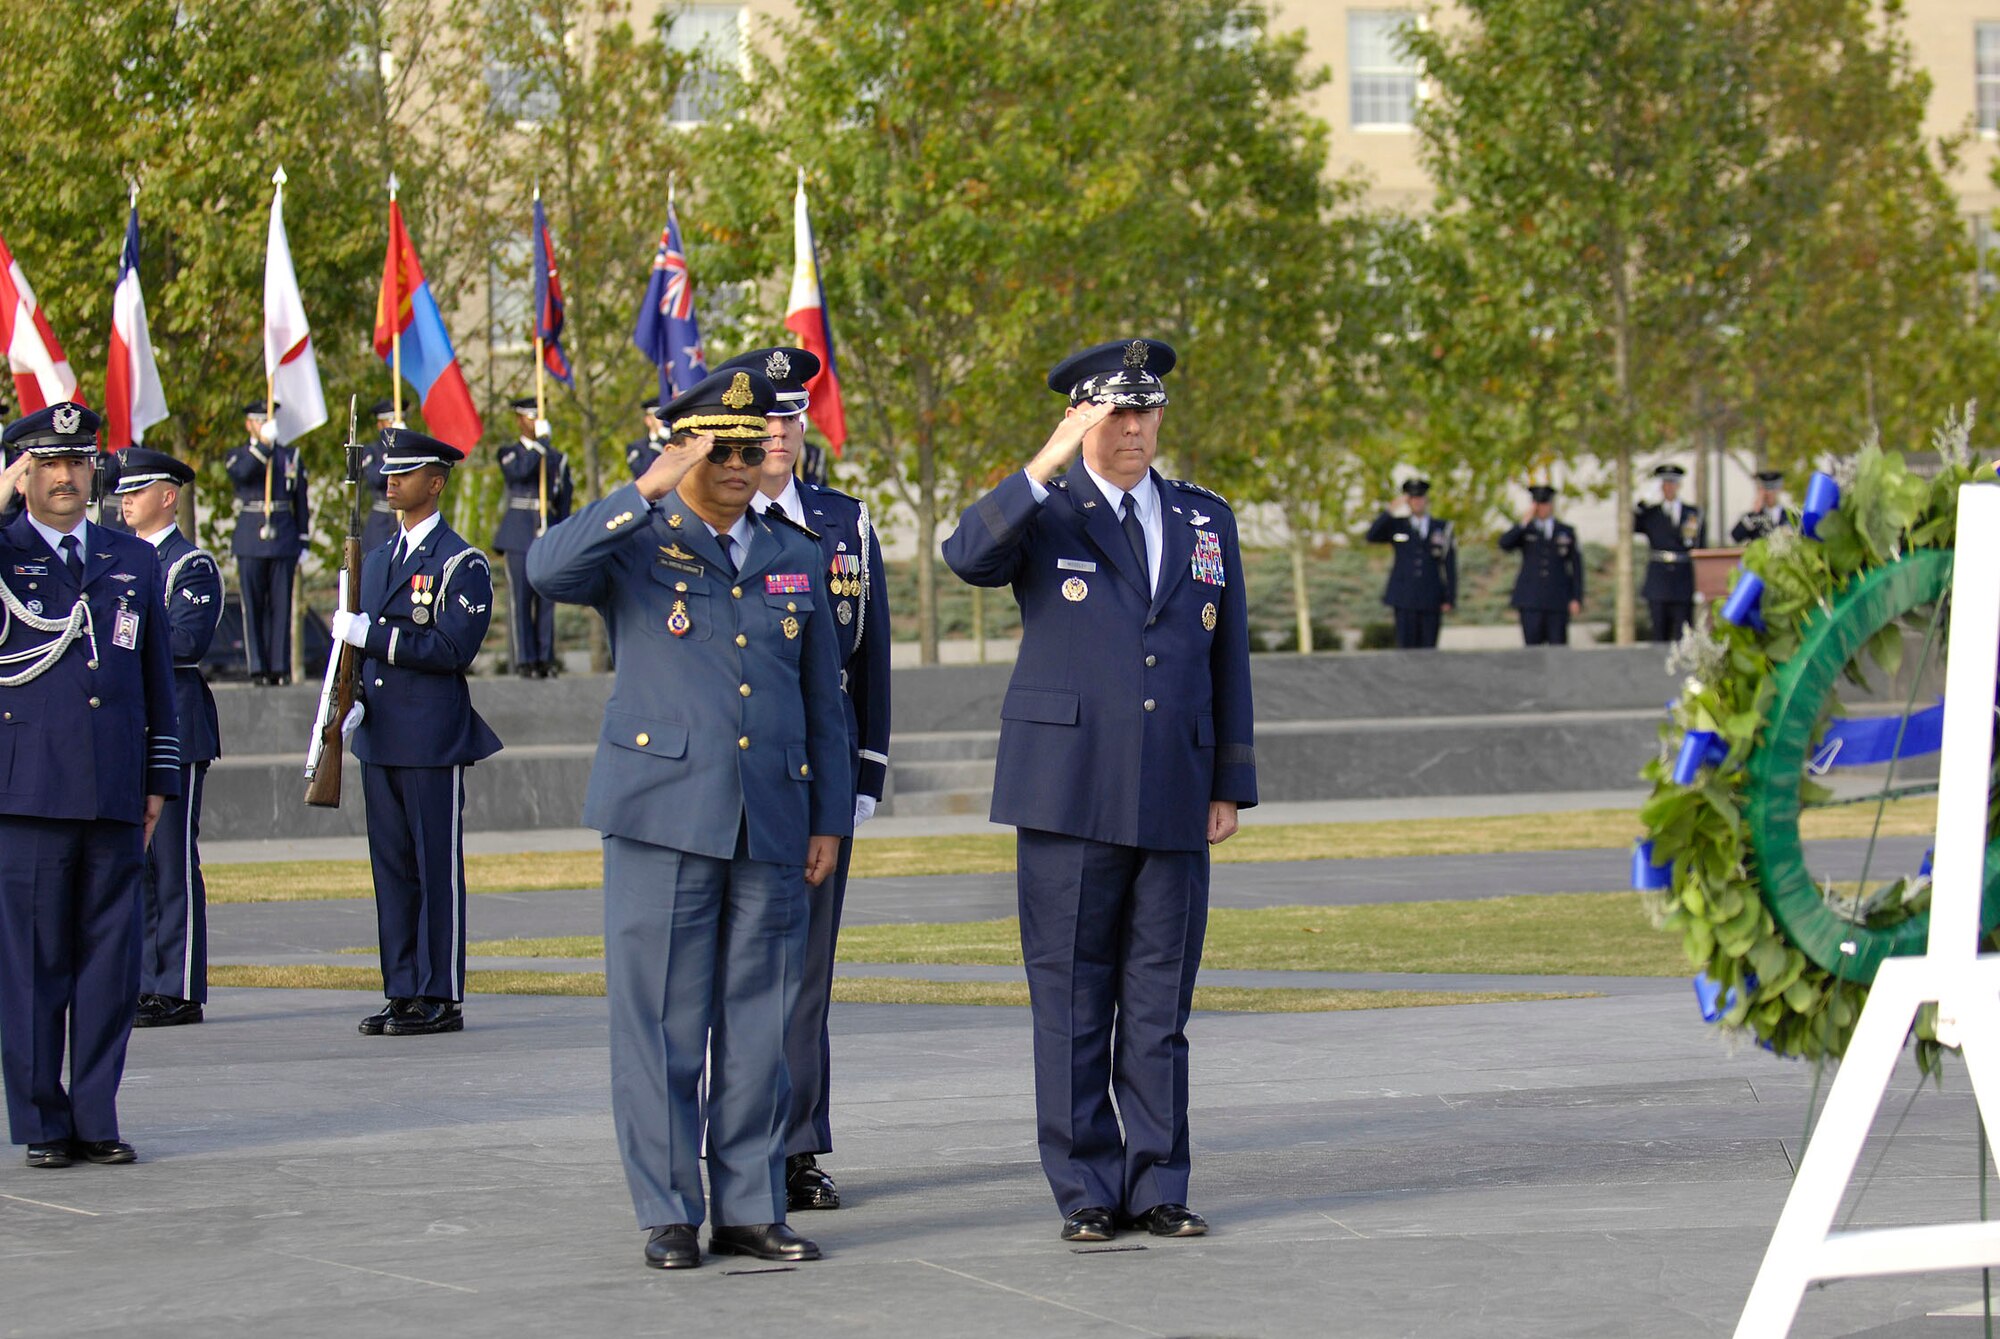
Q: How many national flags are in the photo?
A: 7